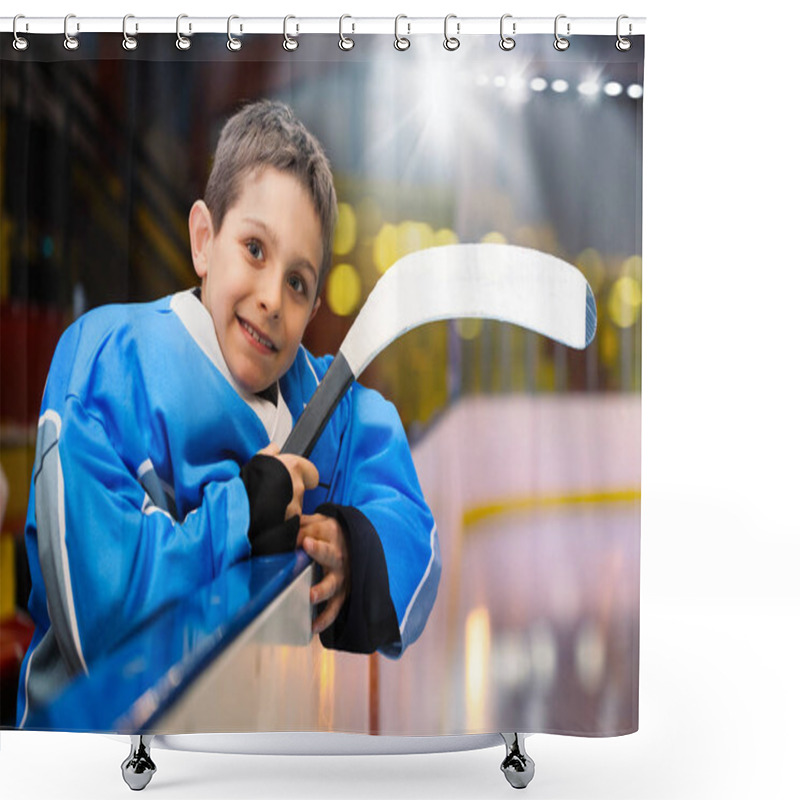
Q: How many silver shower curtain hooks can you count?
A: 12